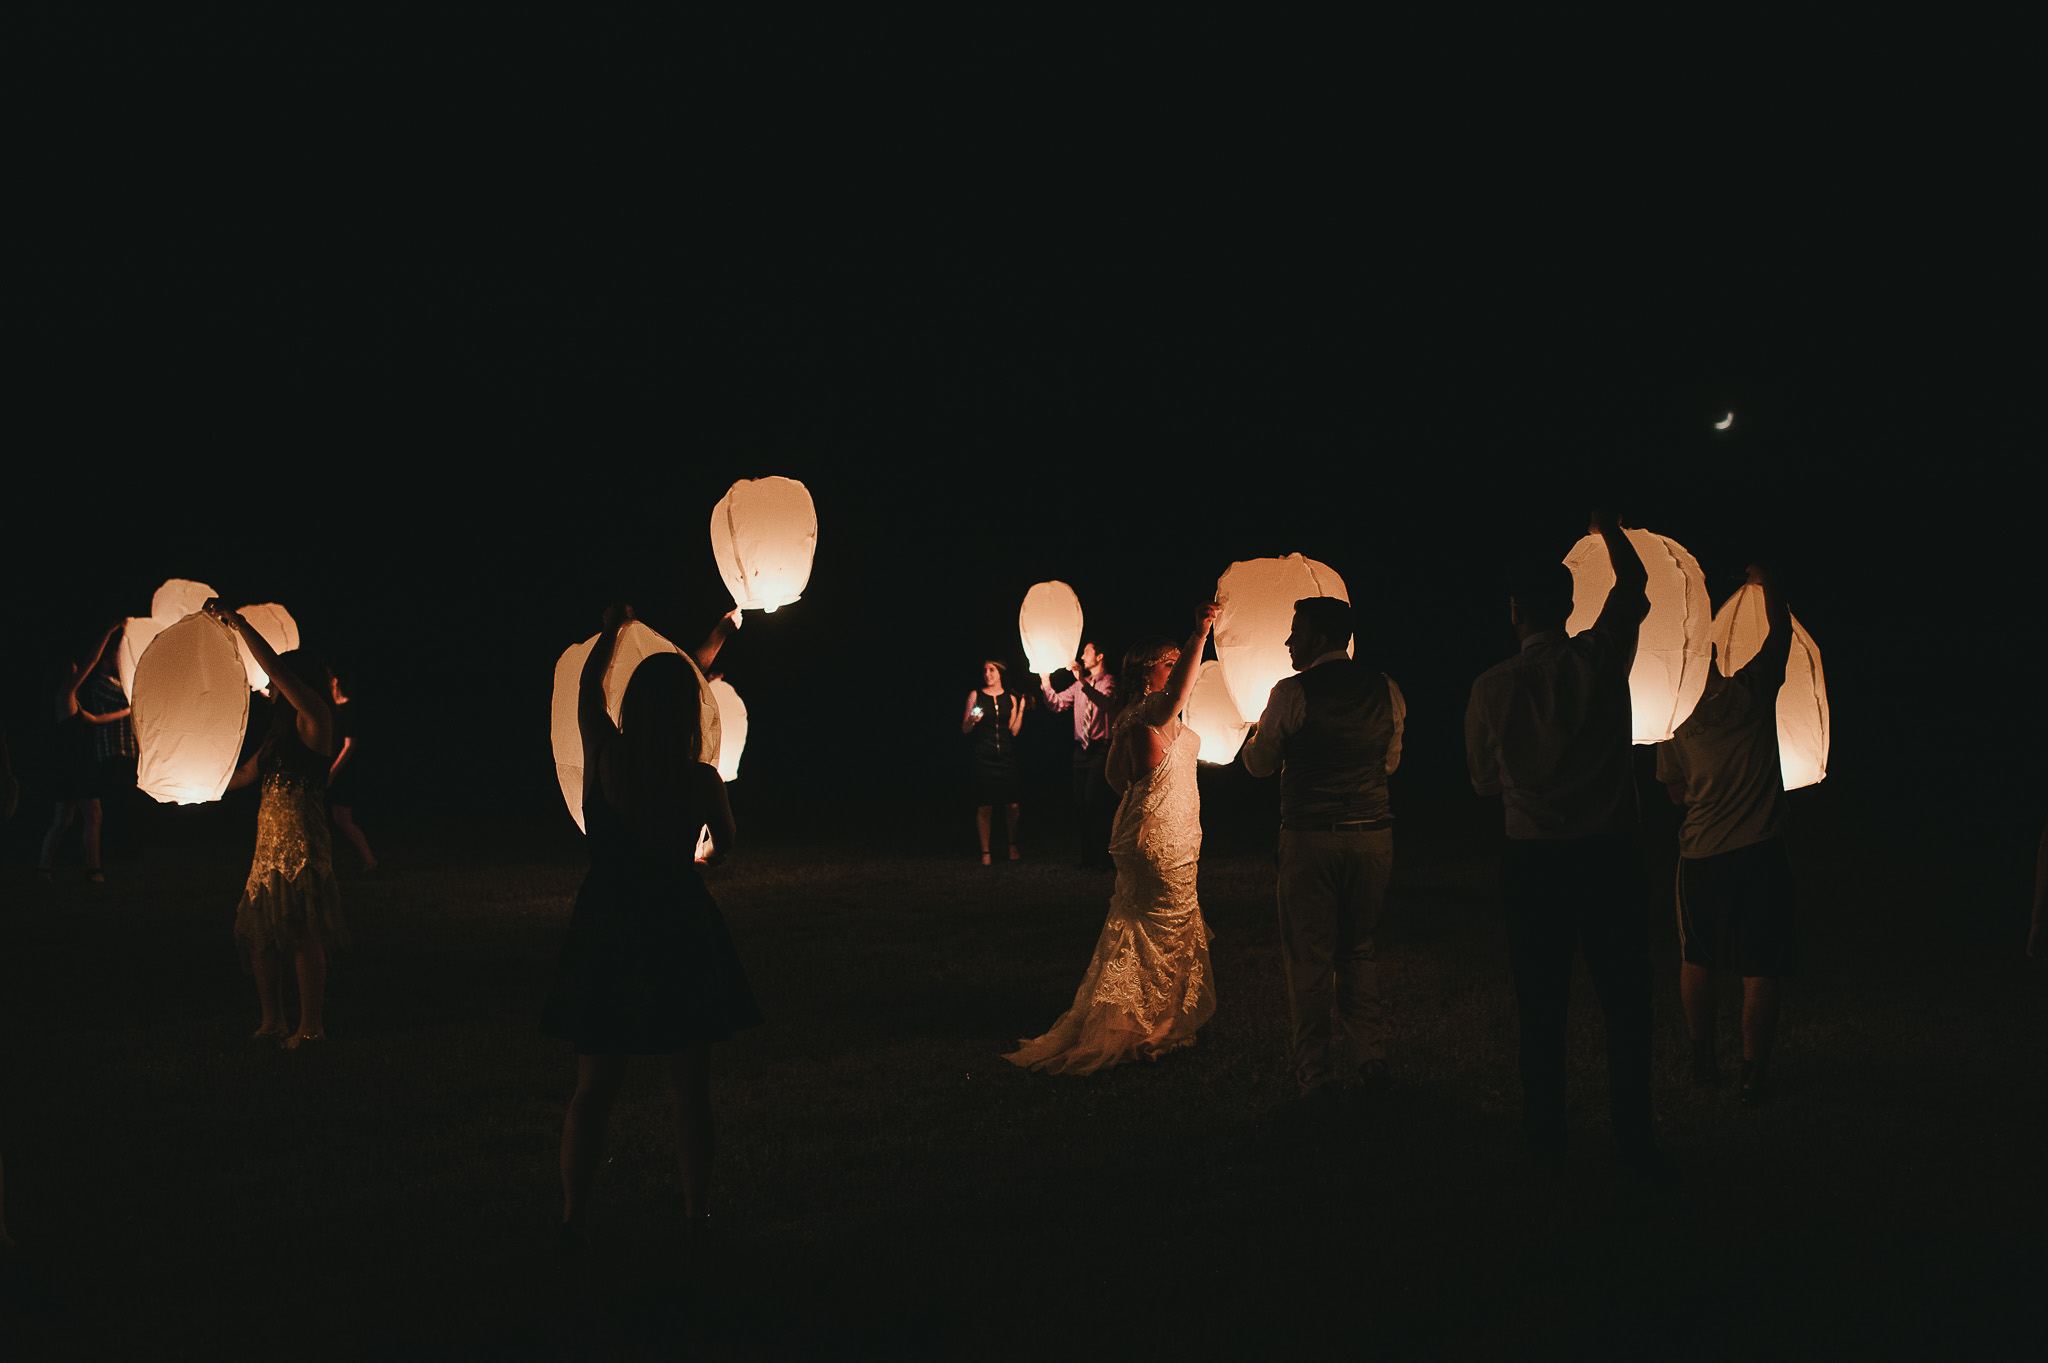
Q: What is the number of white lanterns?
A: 12